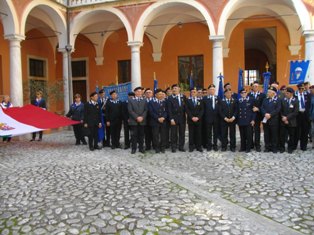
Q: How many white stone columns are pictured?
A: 5